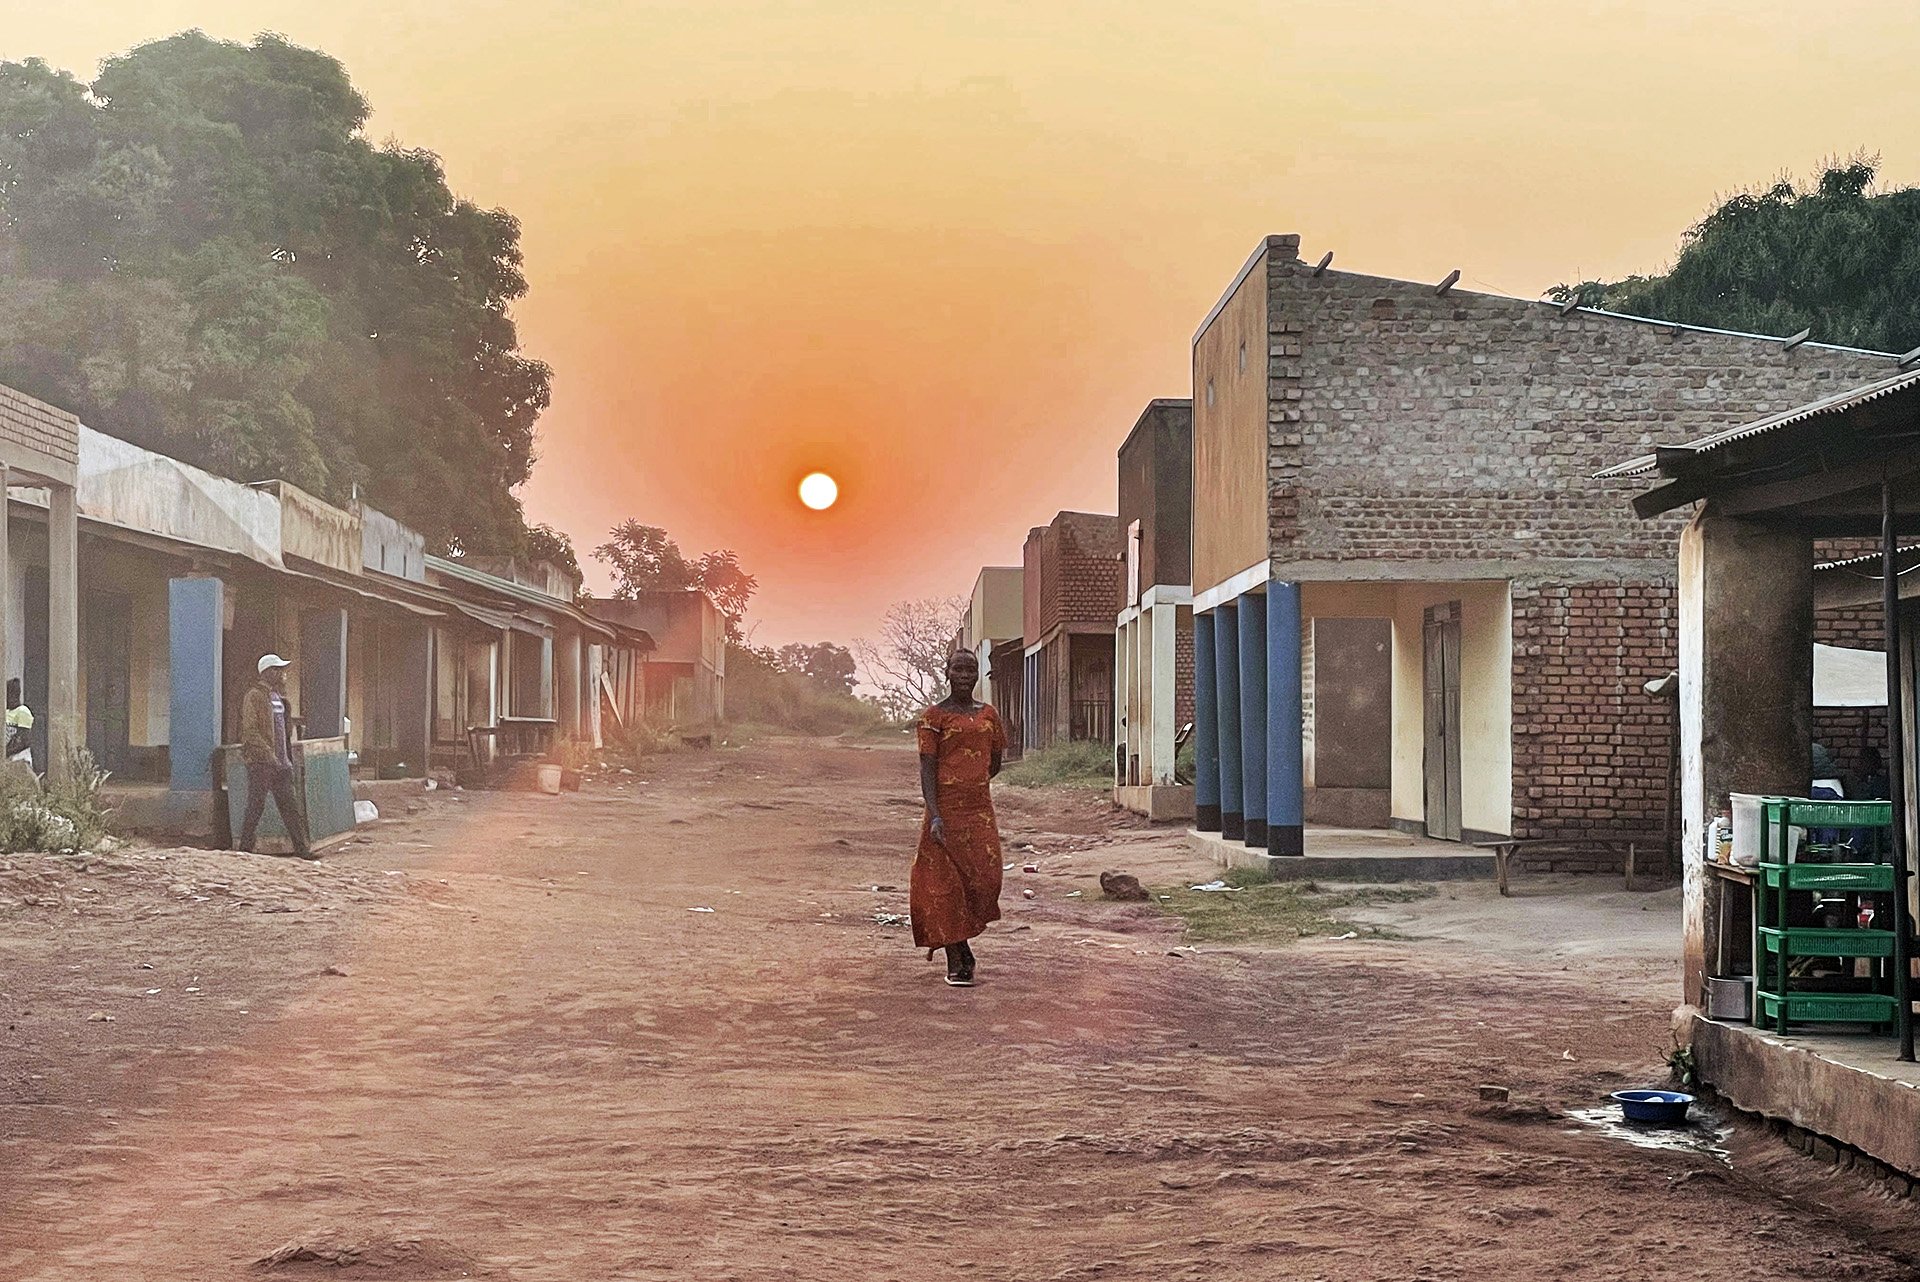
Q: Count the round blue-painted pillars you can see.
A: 4